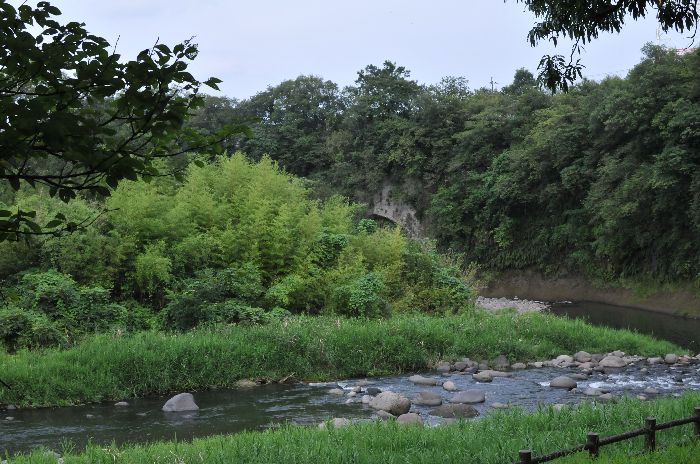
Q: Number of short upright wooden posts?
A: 4